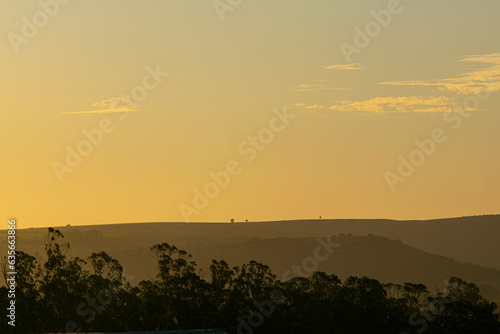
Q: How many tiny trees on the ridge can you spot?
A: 3